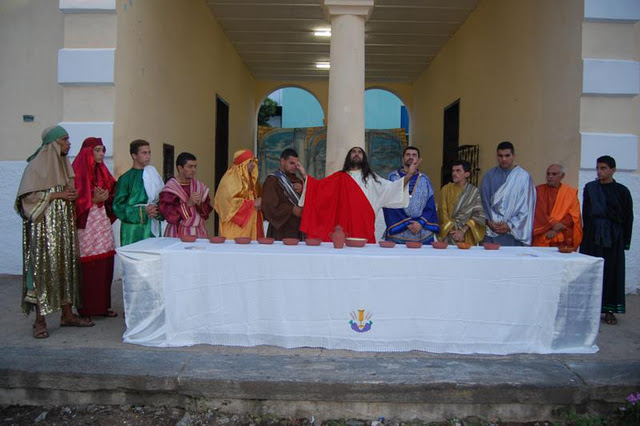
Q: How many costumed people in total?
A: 12